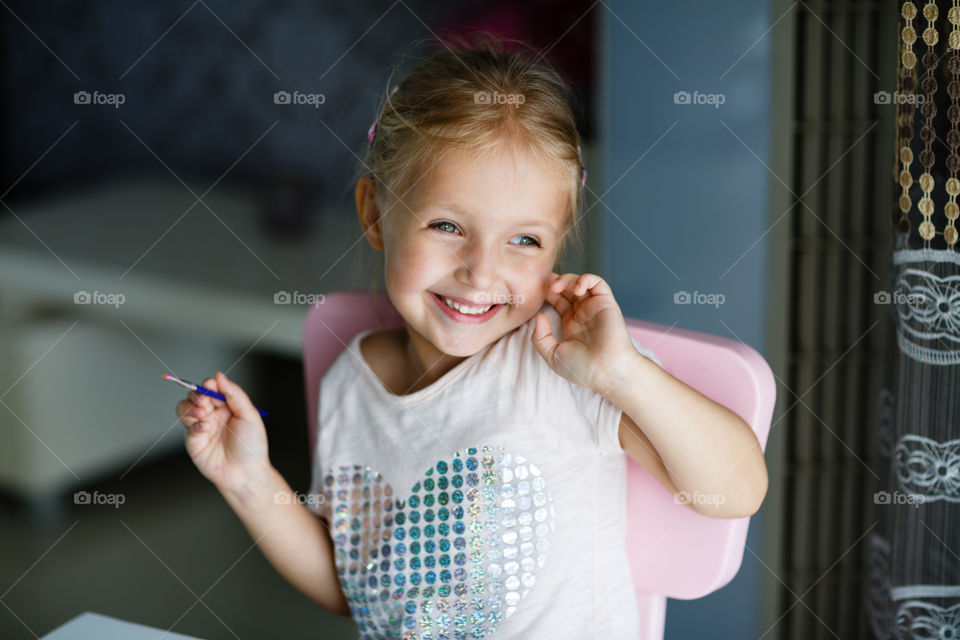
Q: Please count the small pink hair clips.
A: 2